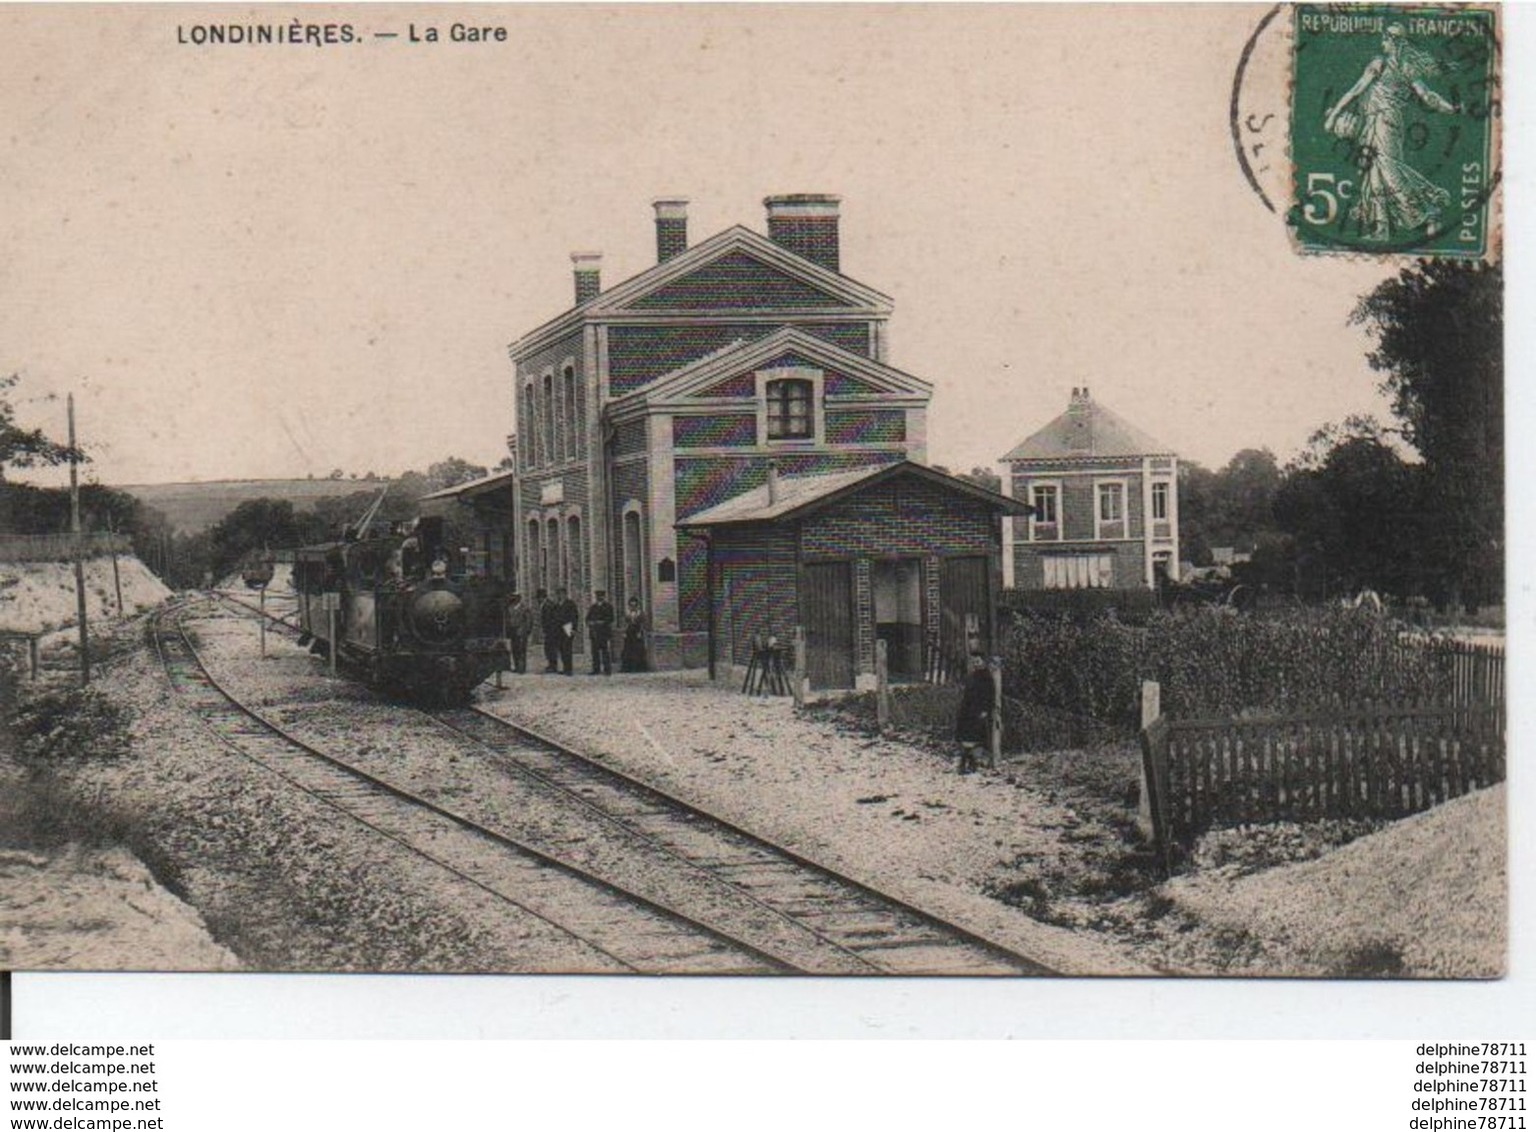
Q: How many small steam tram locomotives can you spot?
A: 1